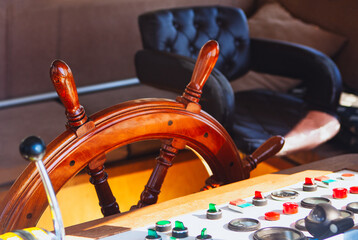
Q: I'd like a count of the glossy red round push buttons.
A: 4